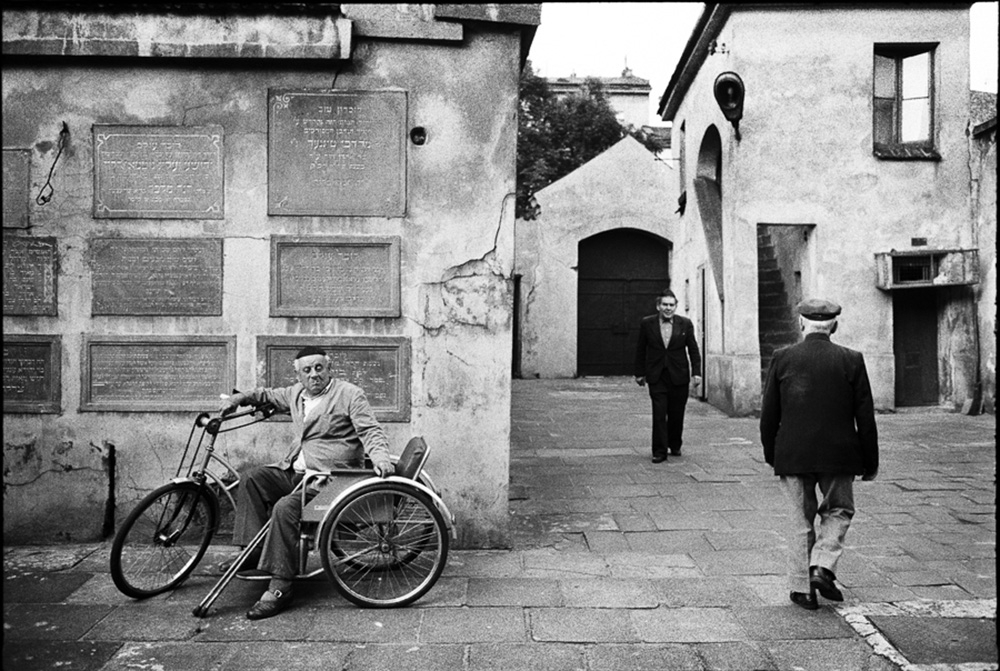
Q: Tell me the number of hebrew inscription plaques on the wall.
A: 9